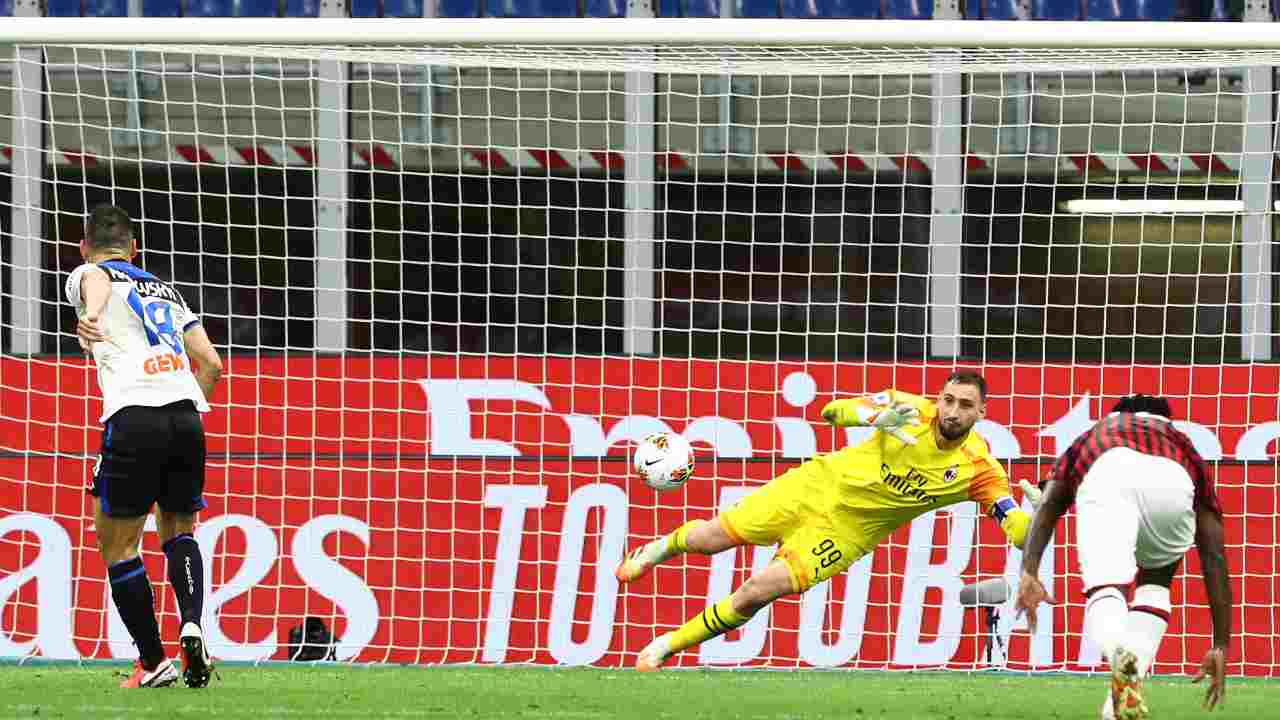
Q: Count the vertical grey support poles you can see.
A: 5